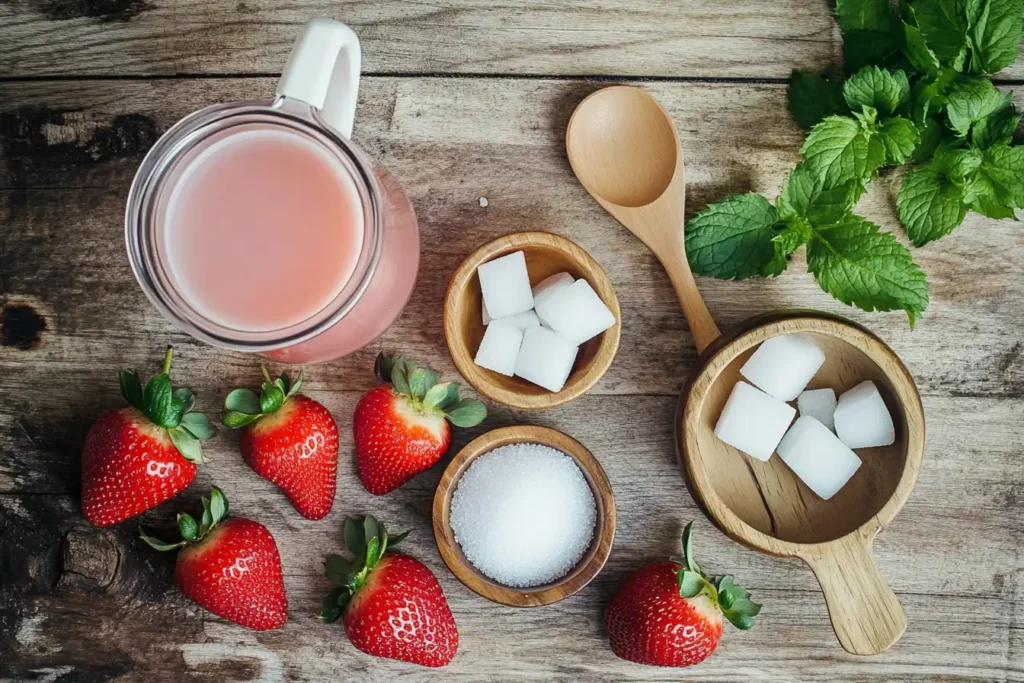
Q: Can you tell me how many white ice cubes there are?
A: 11